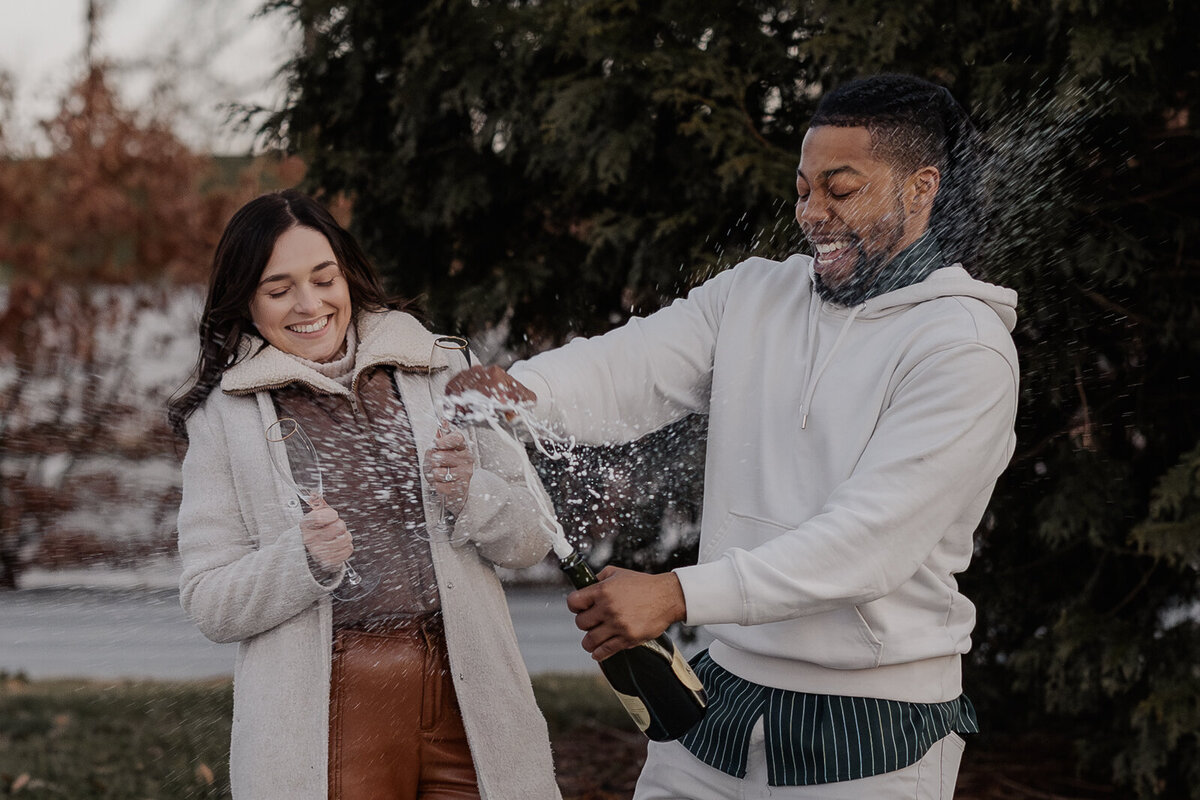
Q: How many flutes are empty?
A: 2